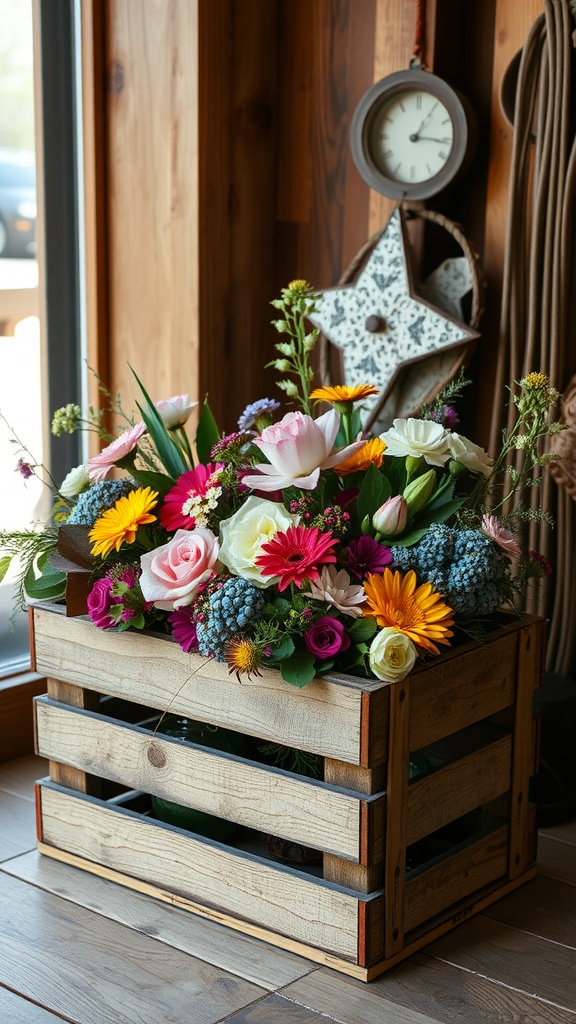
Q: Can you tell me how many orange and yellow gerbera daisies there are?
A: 4